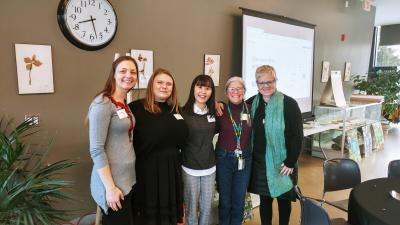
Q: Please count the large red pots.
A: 0